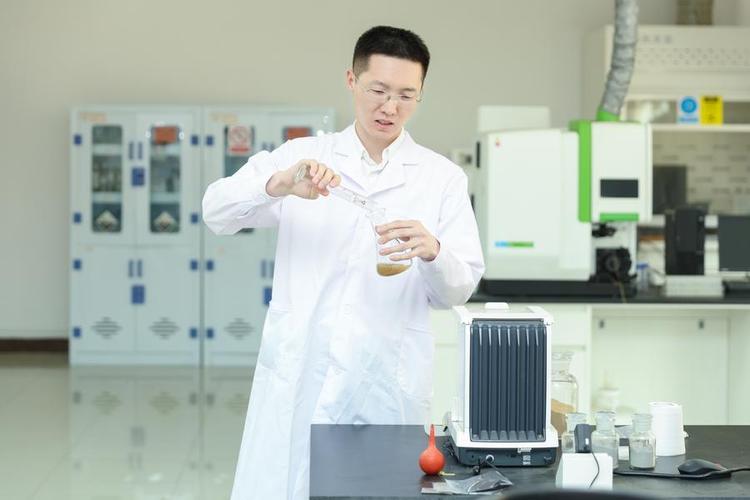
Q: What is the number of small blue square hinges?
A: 11